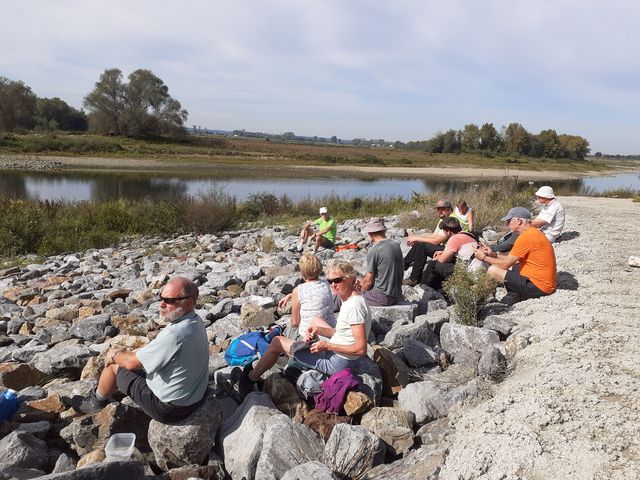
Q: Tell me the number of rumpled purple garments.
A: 1